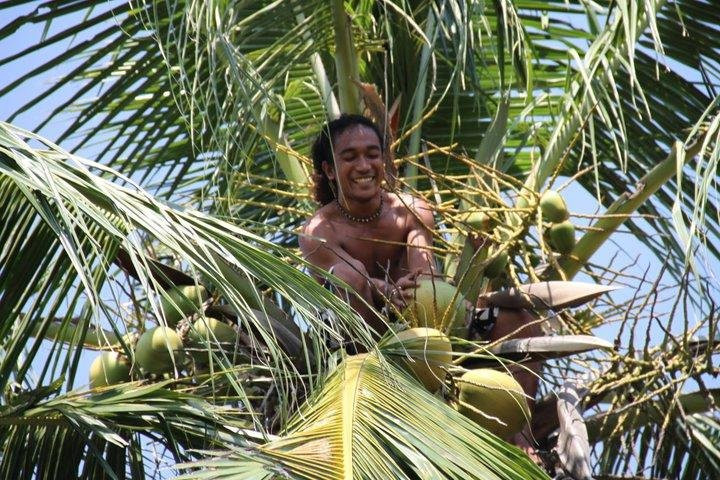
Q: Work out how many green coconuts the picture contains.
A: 11